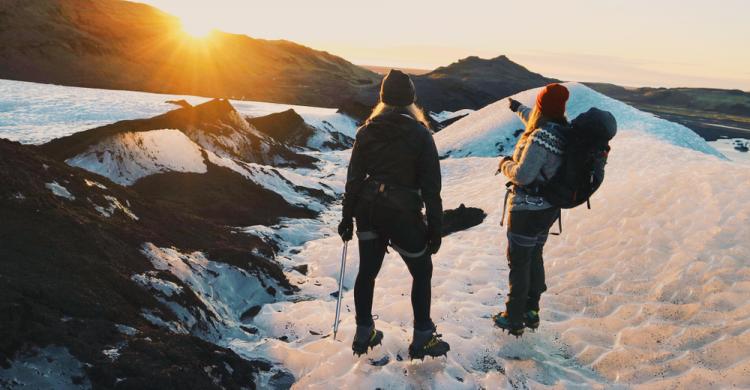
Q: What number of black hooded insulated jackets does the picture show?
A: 1